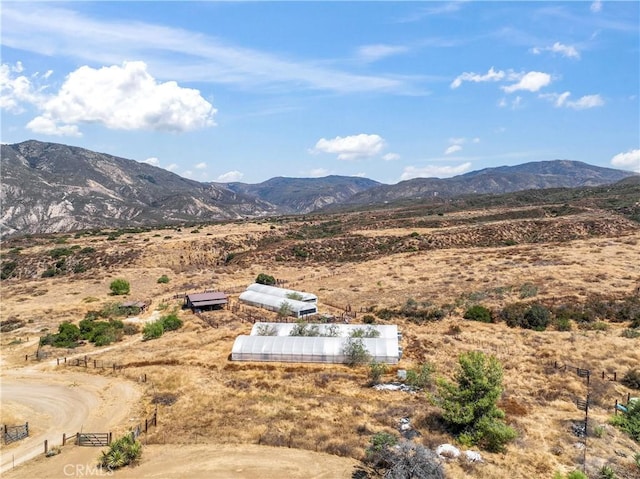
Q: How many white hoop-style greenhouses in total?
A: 4